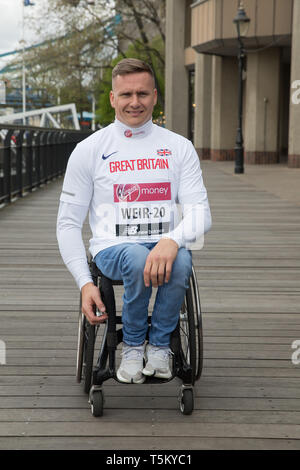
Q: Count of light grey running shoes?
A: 2